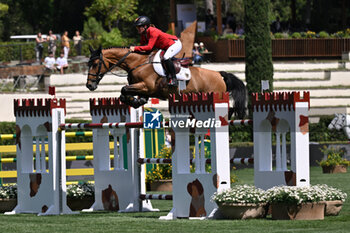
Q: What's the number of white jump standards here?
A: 4